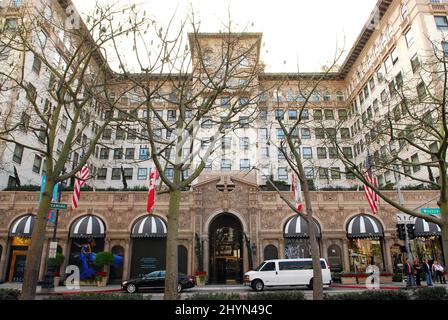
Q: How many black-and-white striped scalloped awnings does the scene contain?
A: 6